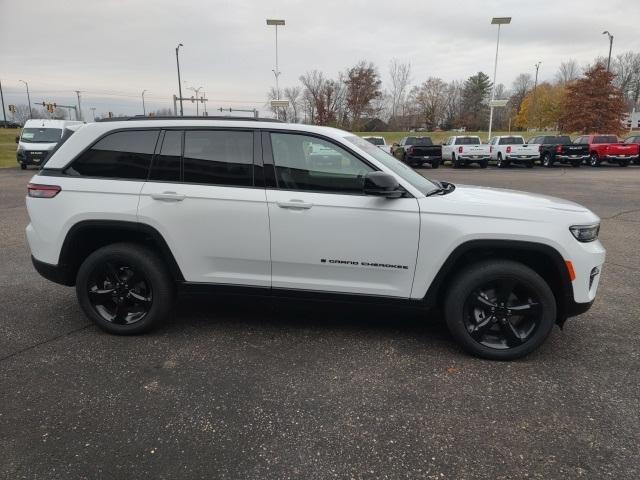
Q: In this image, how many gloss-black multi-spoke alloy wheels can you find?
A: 2